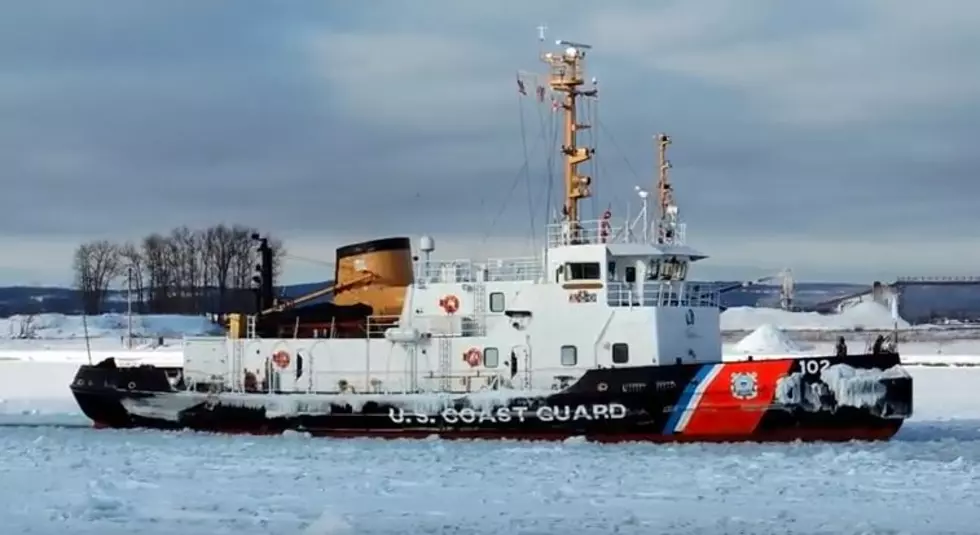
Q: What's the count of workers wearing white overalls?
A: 0